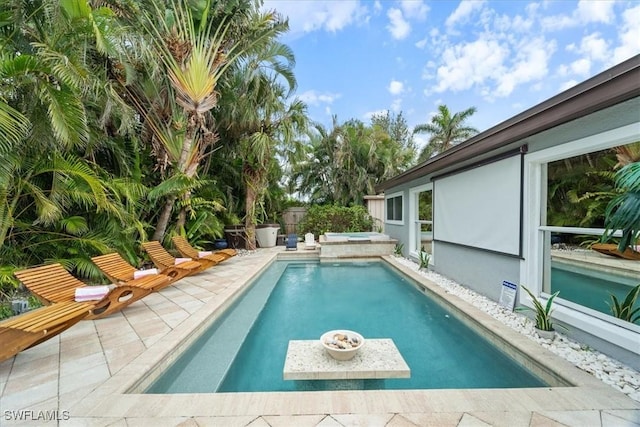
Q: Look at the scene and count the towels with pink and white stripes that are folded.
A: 4